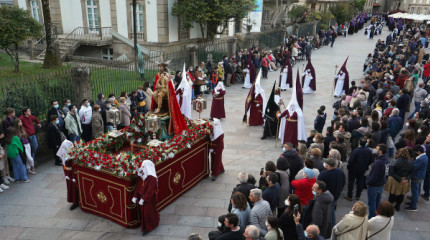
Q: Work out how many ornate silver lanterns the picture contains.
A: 3